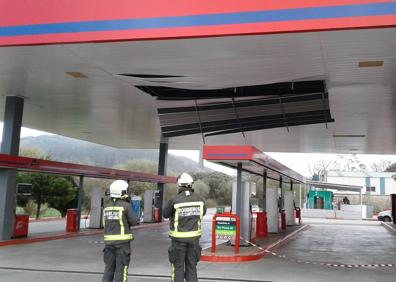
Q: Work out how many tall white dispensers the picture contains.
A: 5